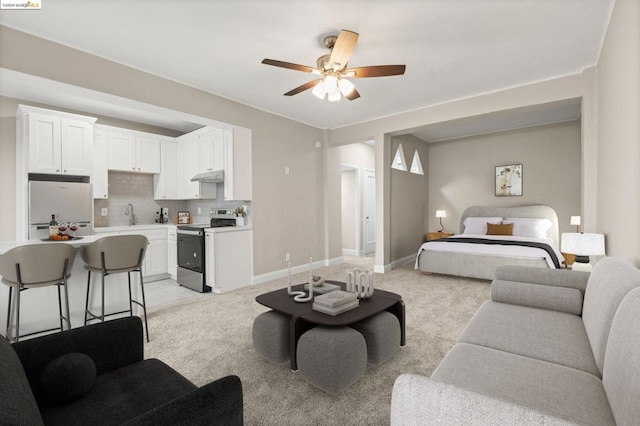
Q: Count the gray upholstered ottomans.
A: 3